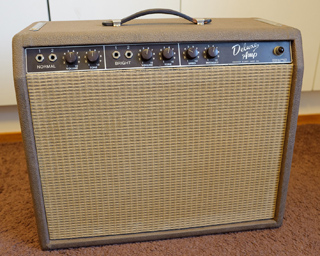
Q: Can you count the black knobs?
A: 6